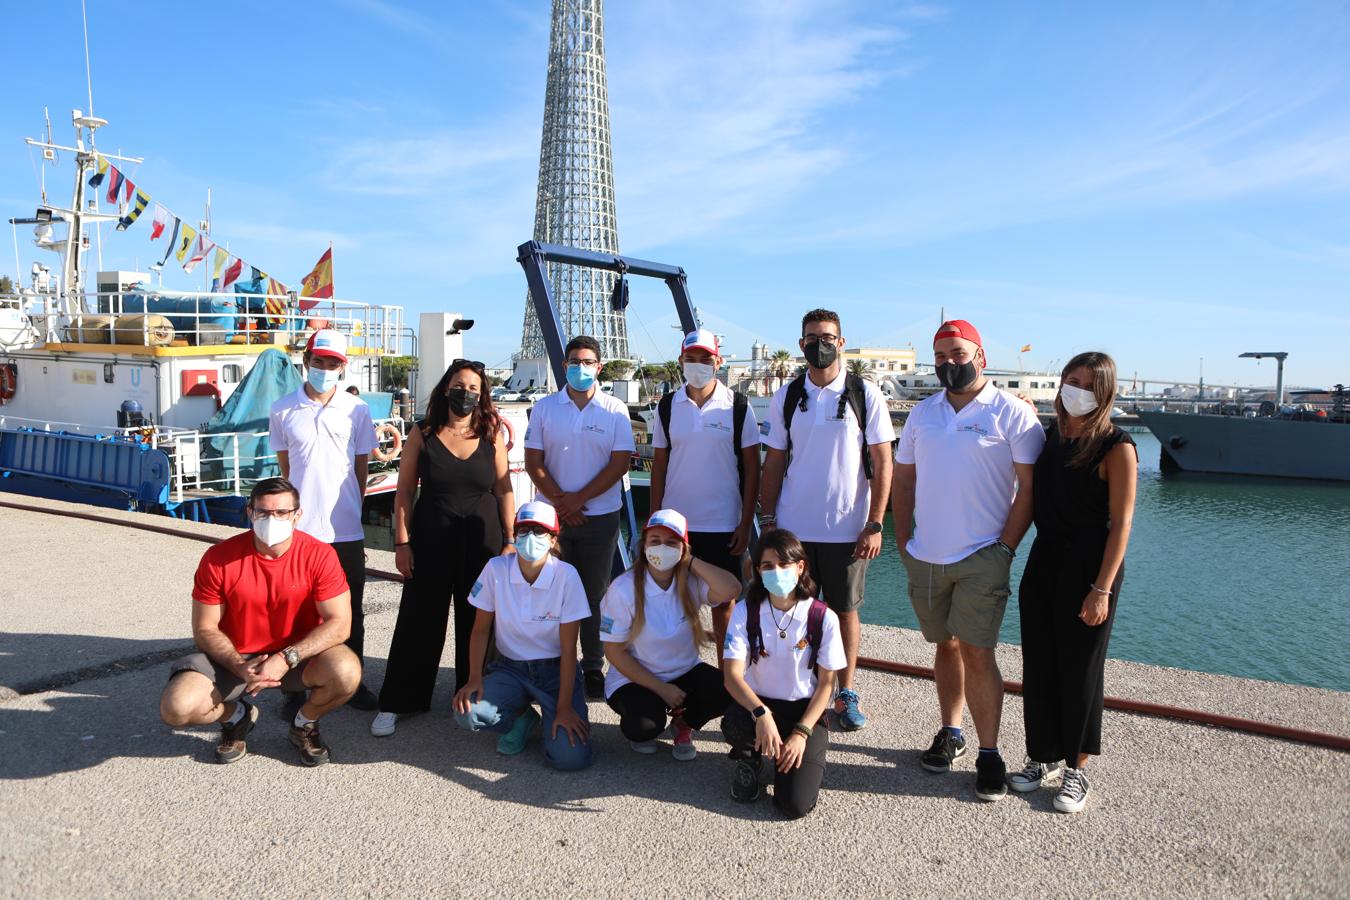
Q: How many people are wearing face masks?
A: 11